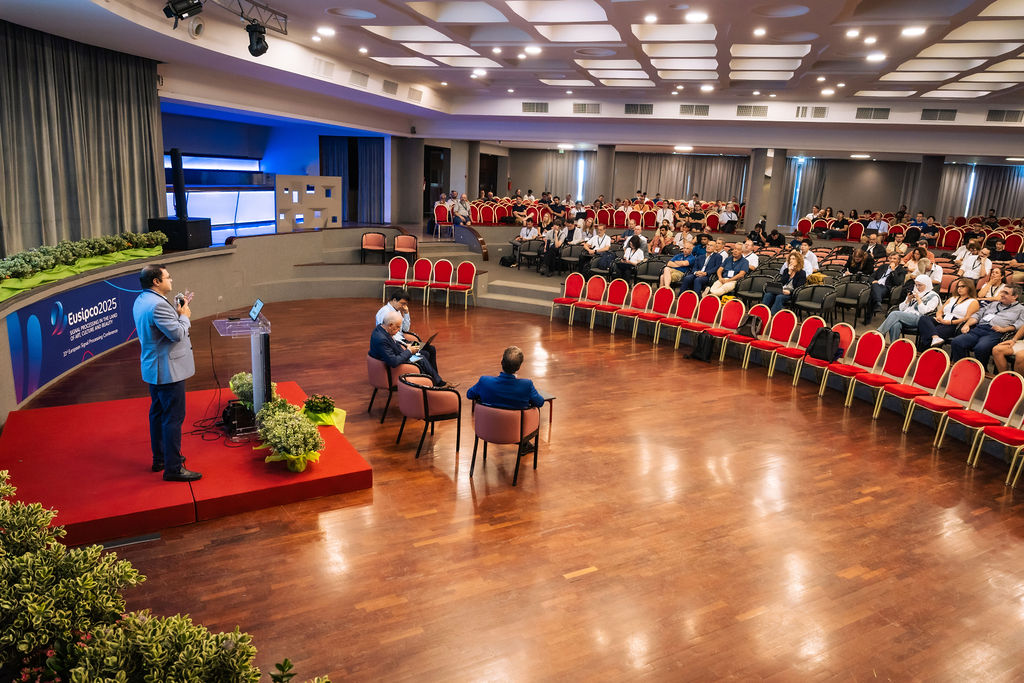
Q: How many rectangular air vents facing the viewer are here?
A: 9